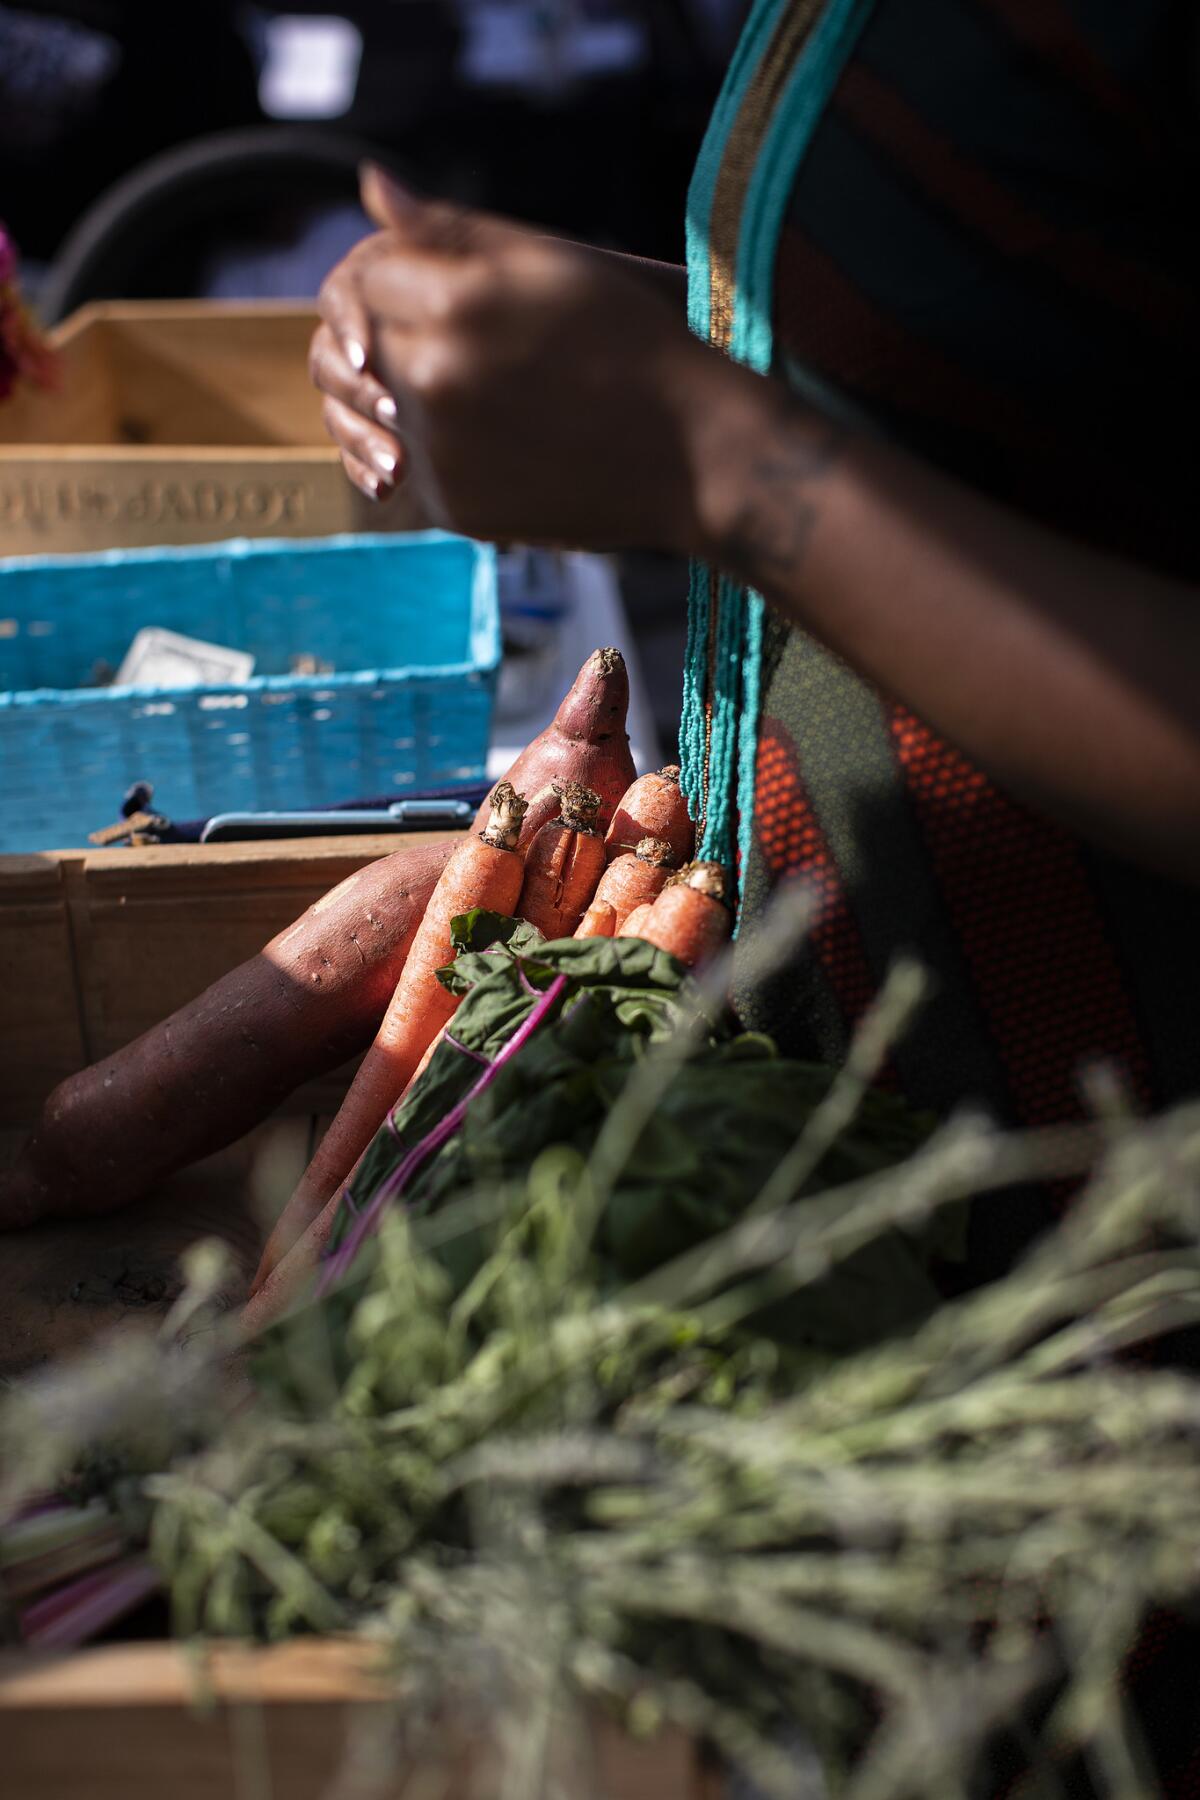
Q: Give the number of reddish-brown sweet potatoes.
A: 2